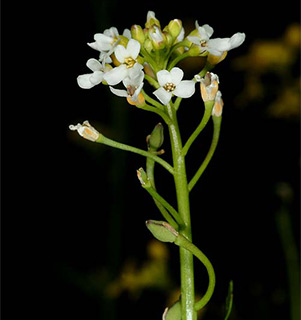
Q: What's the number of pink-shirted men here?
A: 0